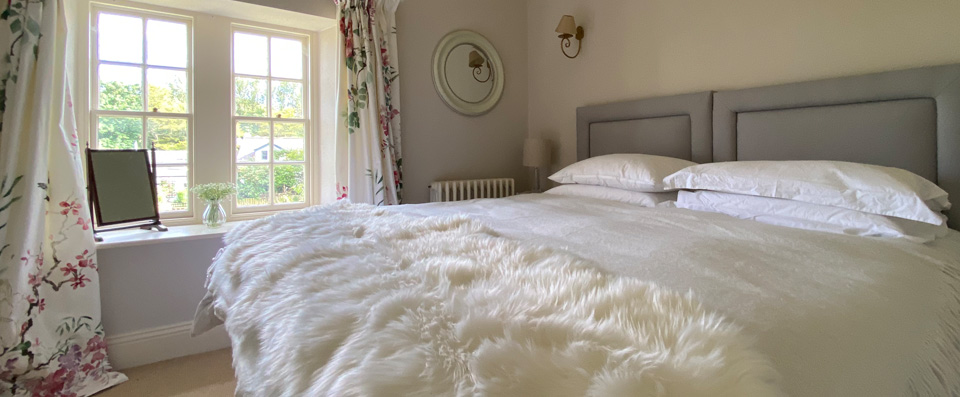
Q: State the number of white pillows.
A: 4